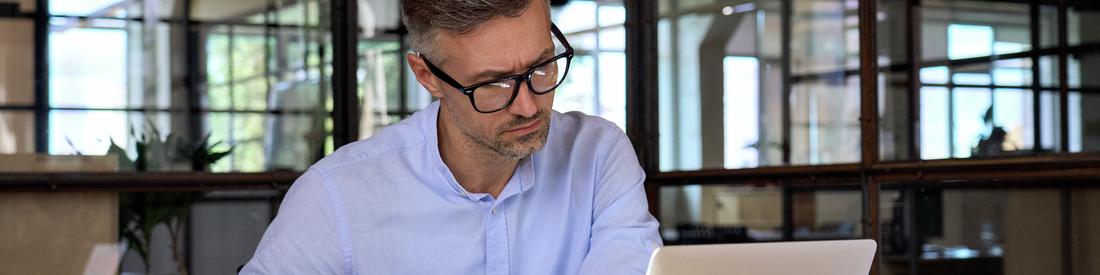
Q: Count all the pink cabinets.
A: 0